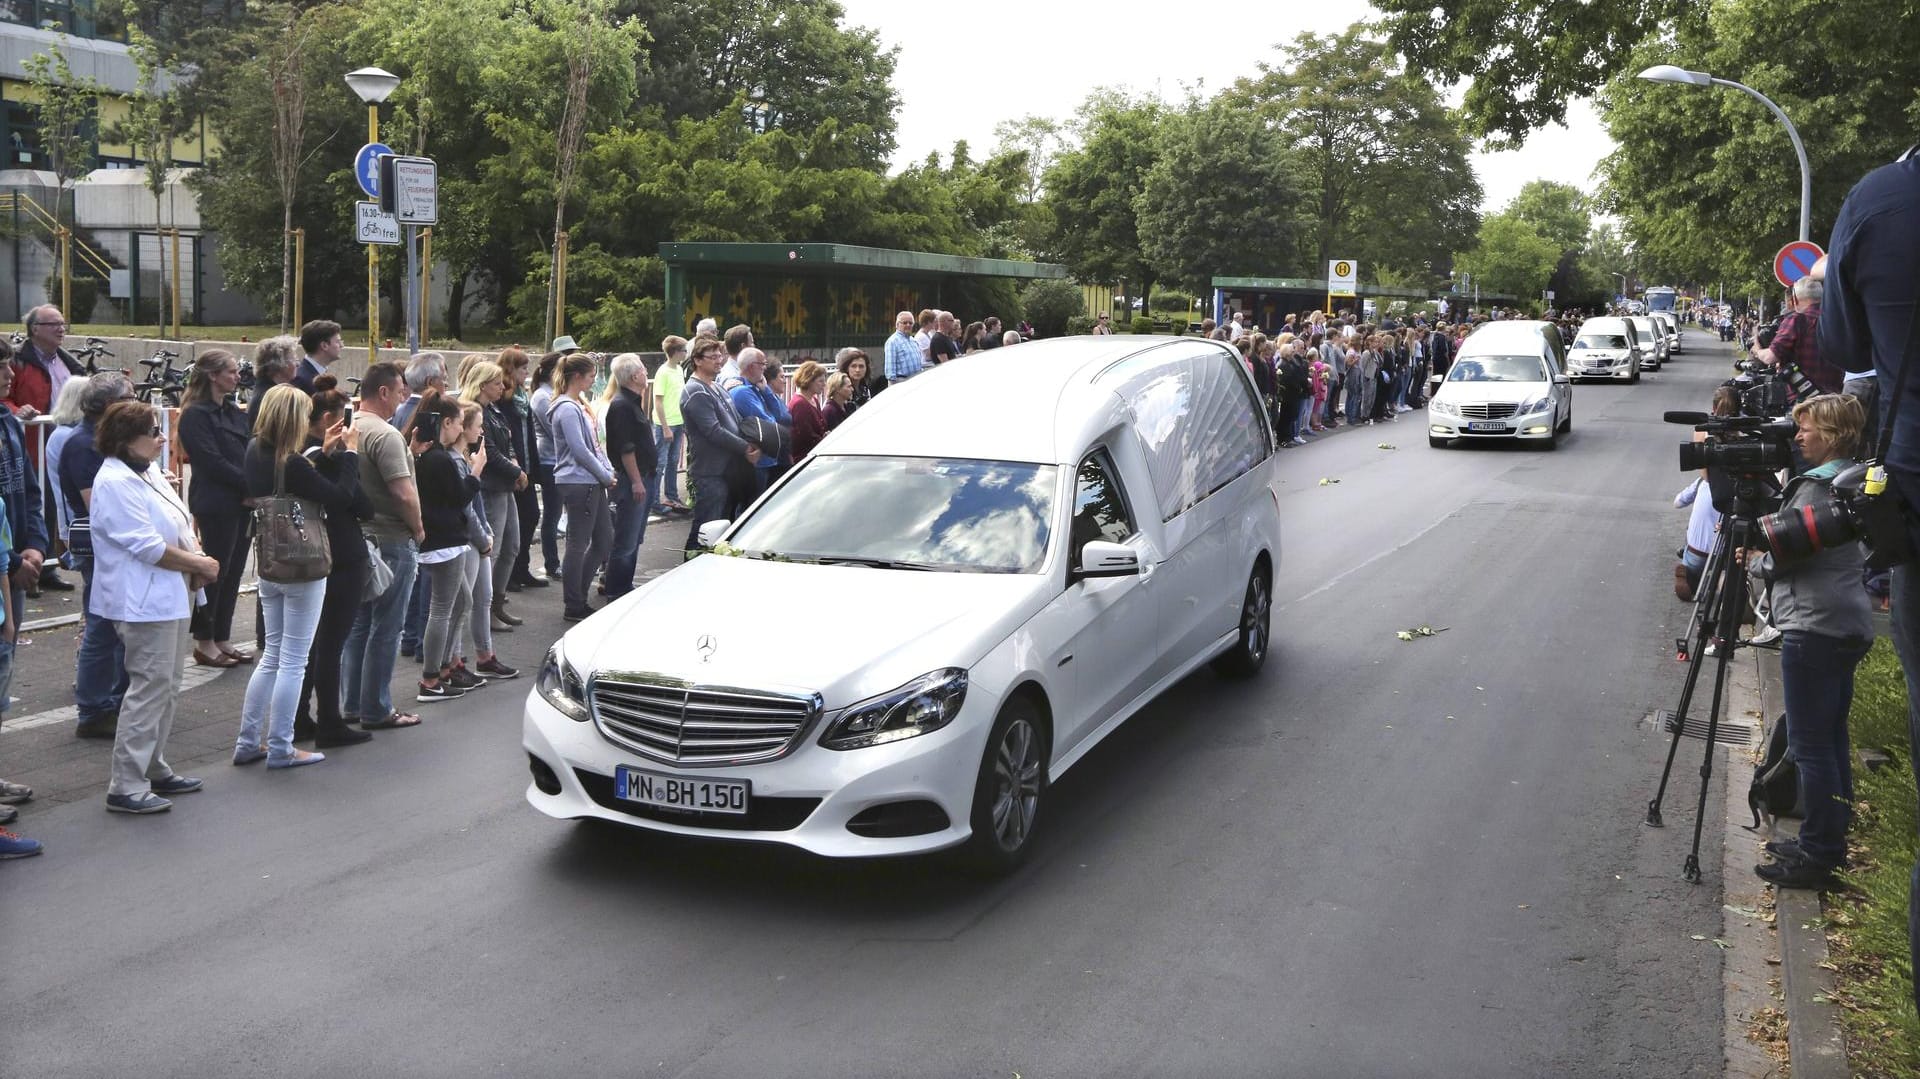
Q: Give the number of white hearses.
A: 6